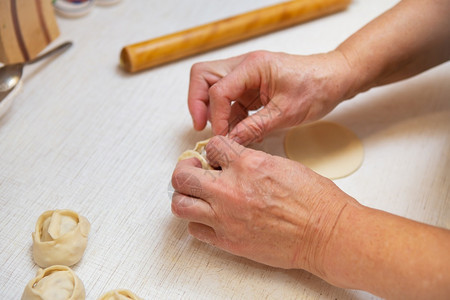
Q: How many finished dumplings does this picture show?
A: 3